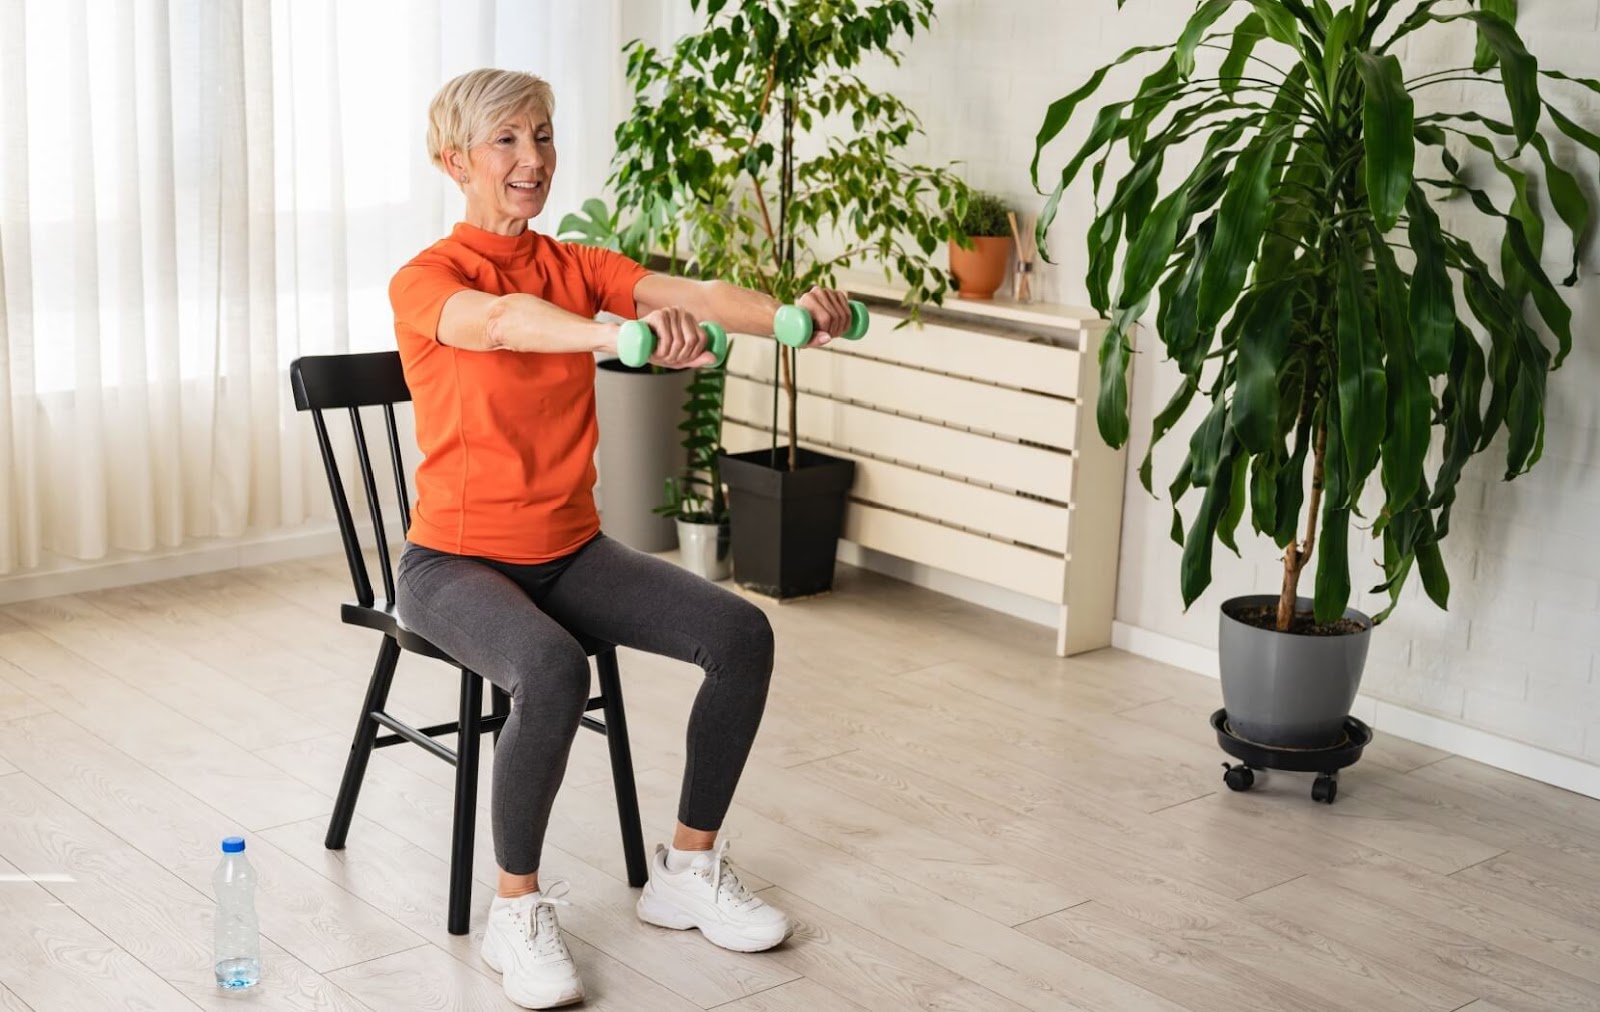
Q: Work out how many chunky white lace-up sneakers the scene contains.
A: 2